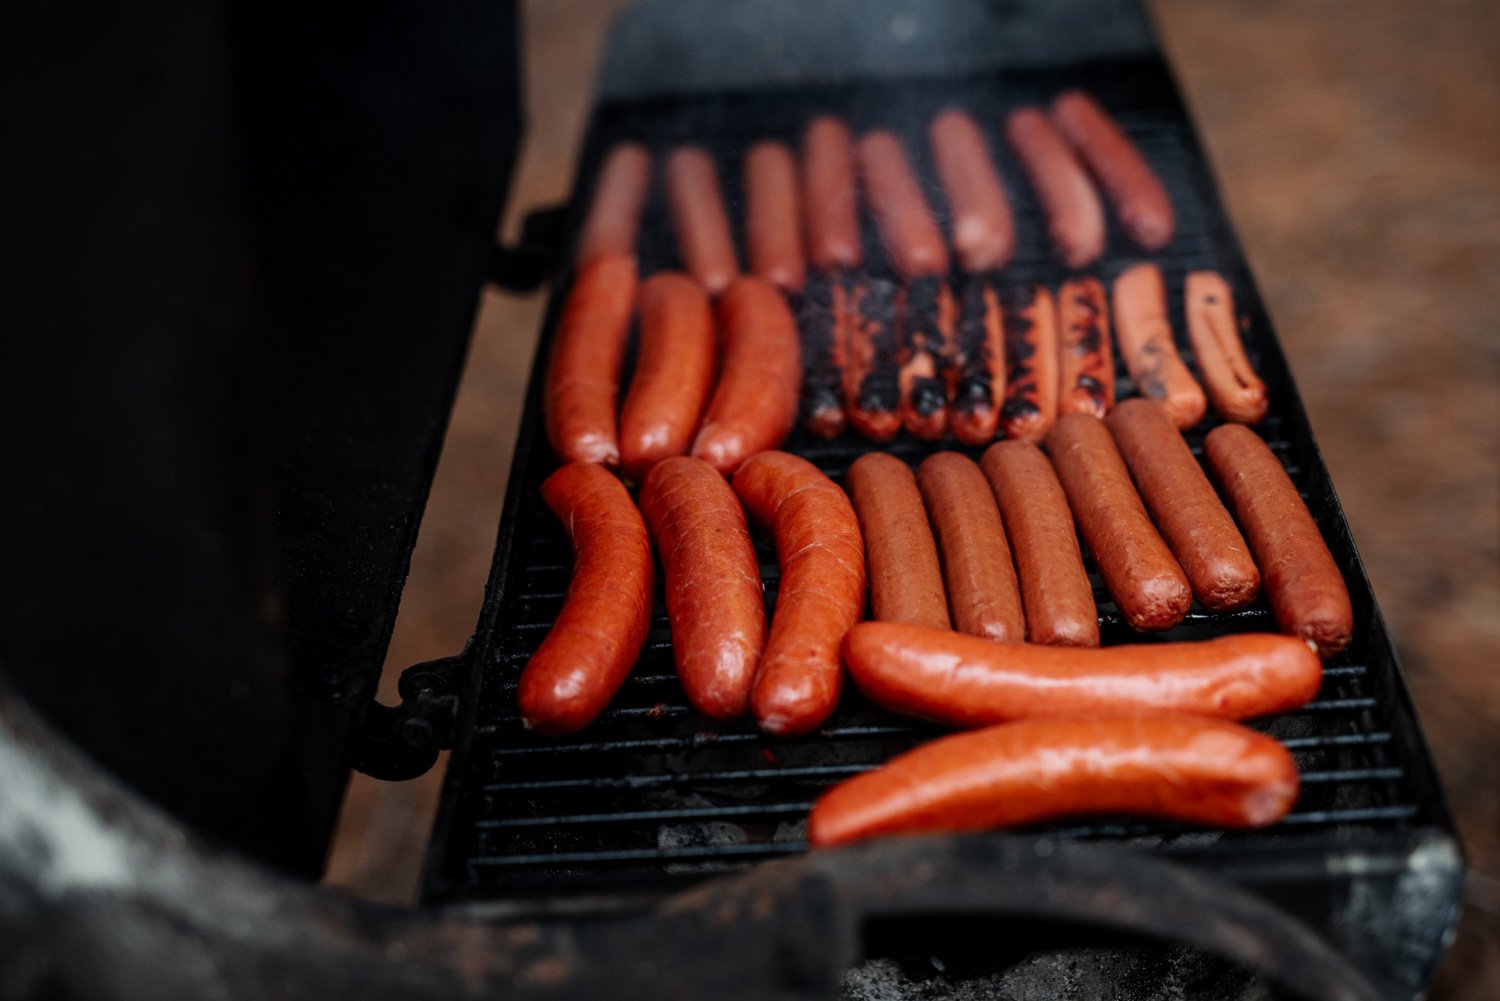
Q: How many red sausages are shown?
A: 8